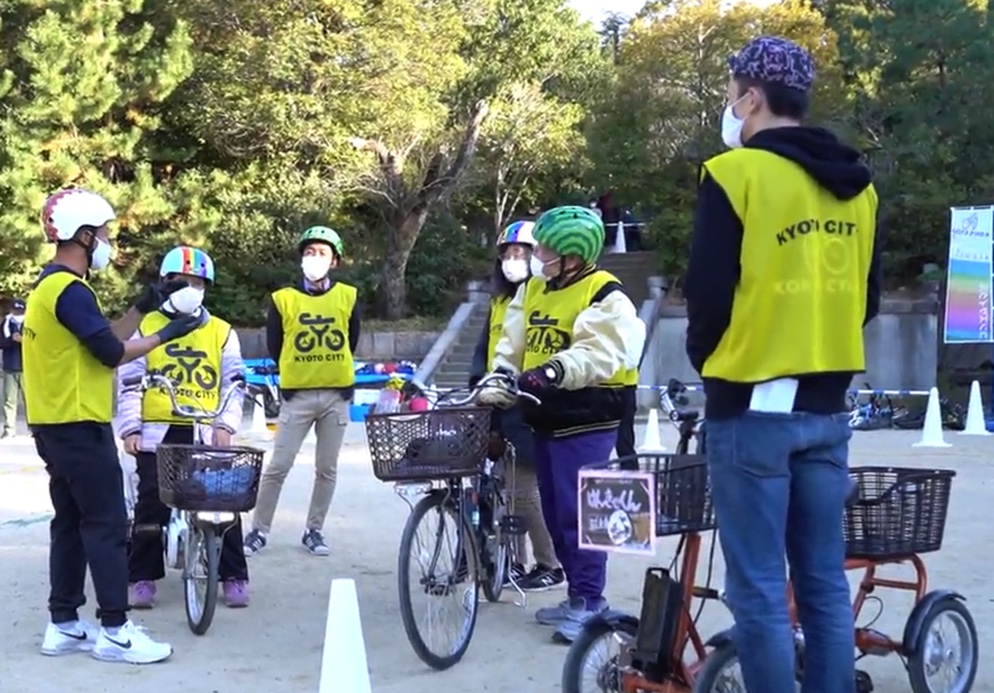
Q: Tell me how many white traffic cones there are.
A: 6